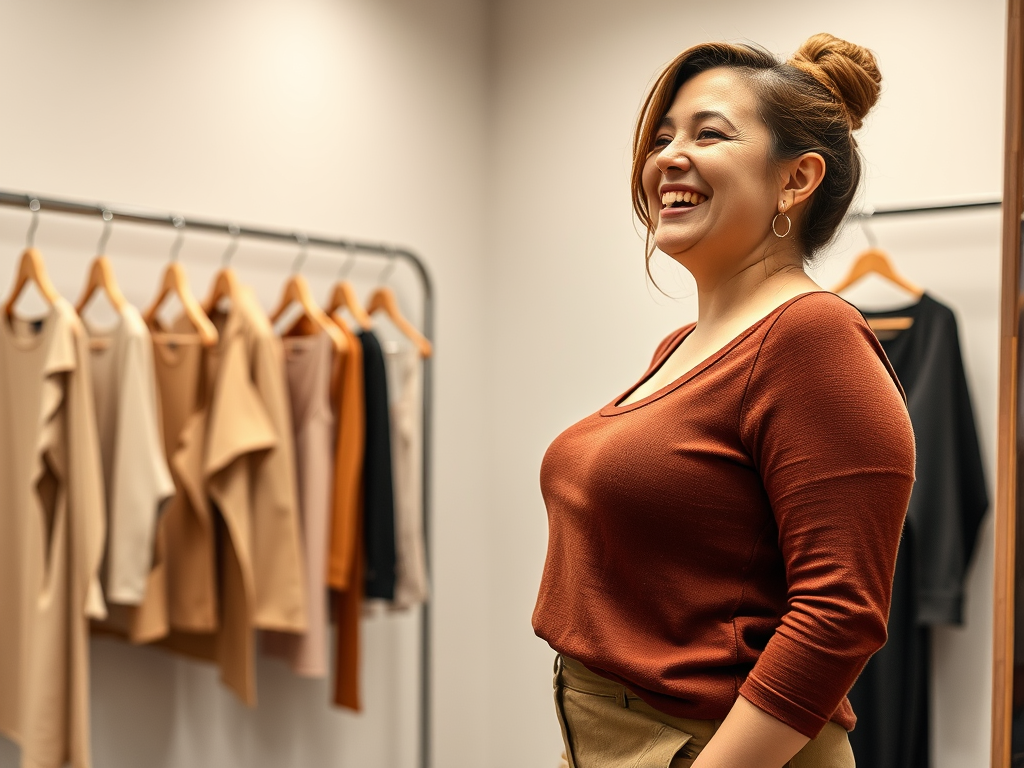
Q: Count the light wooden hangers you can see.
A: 8